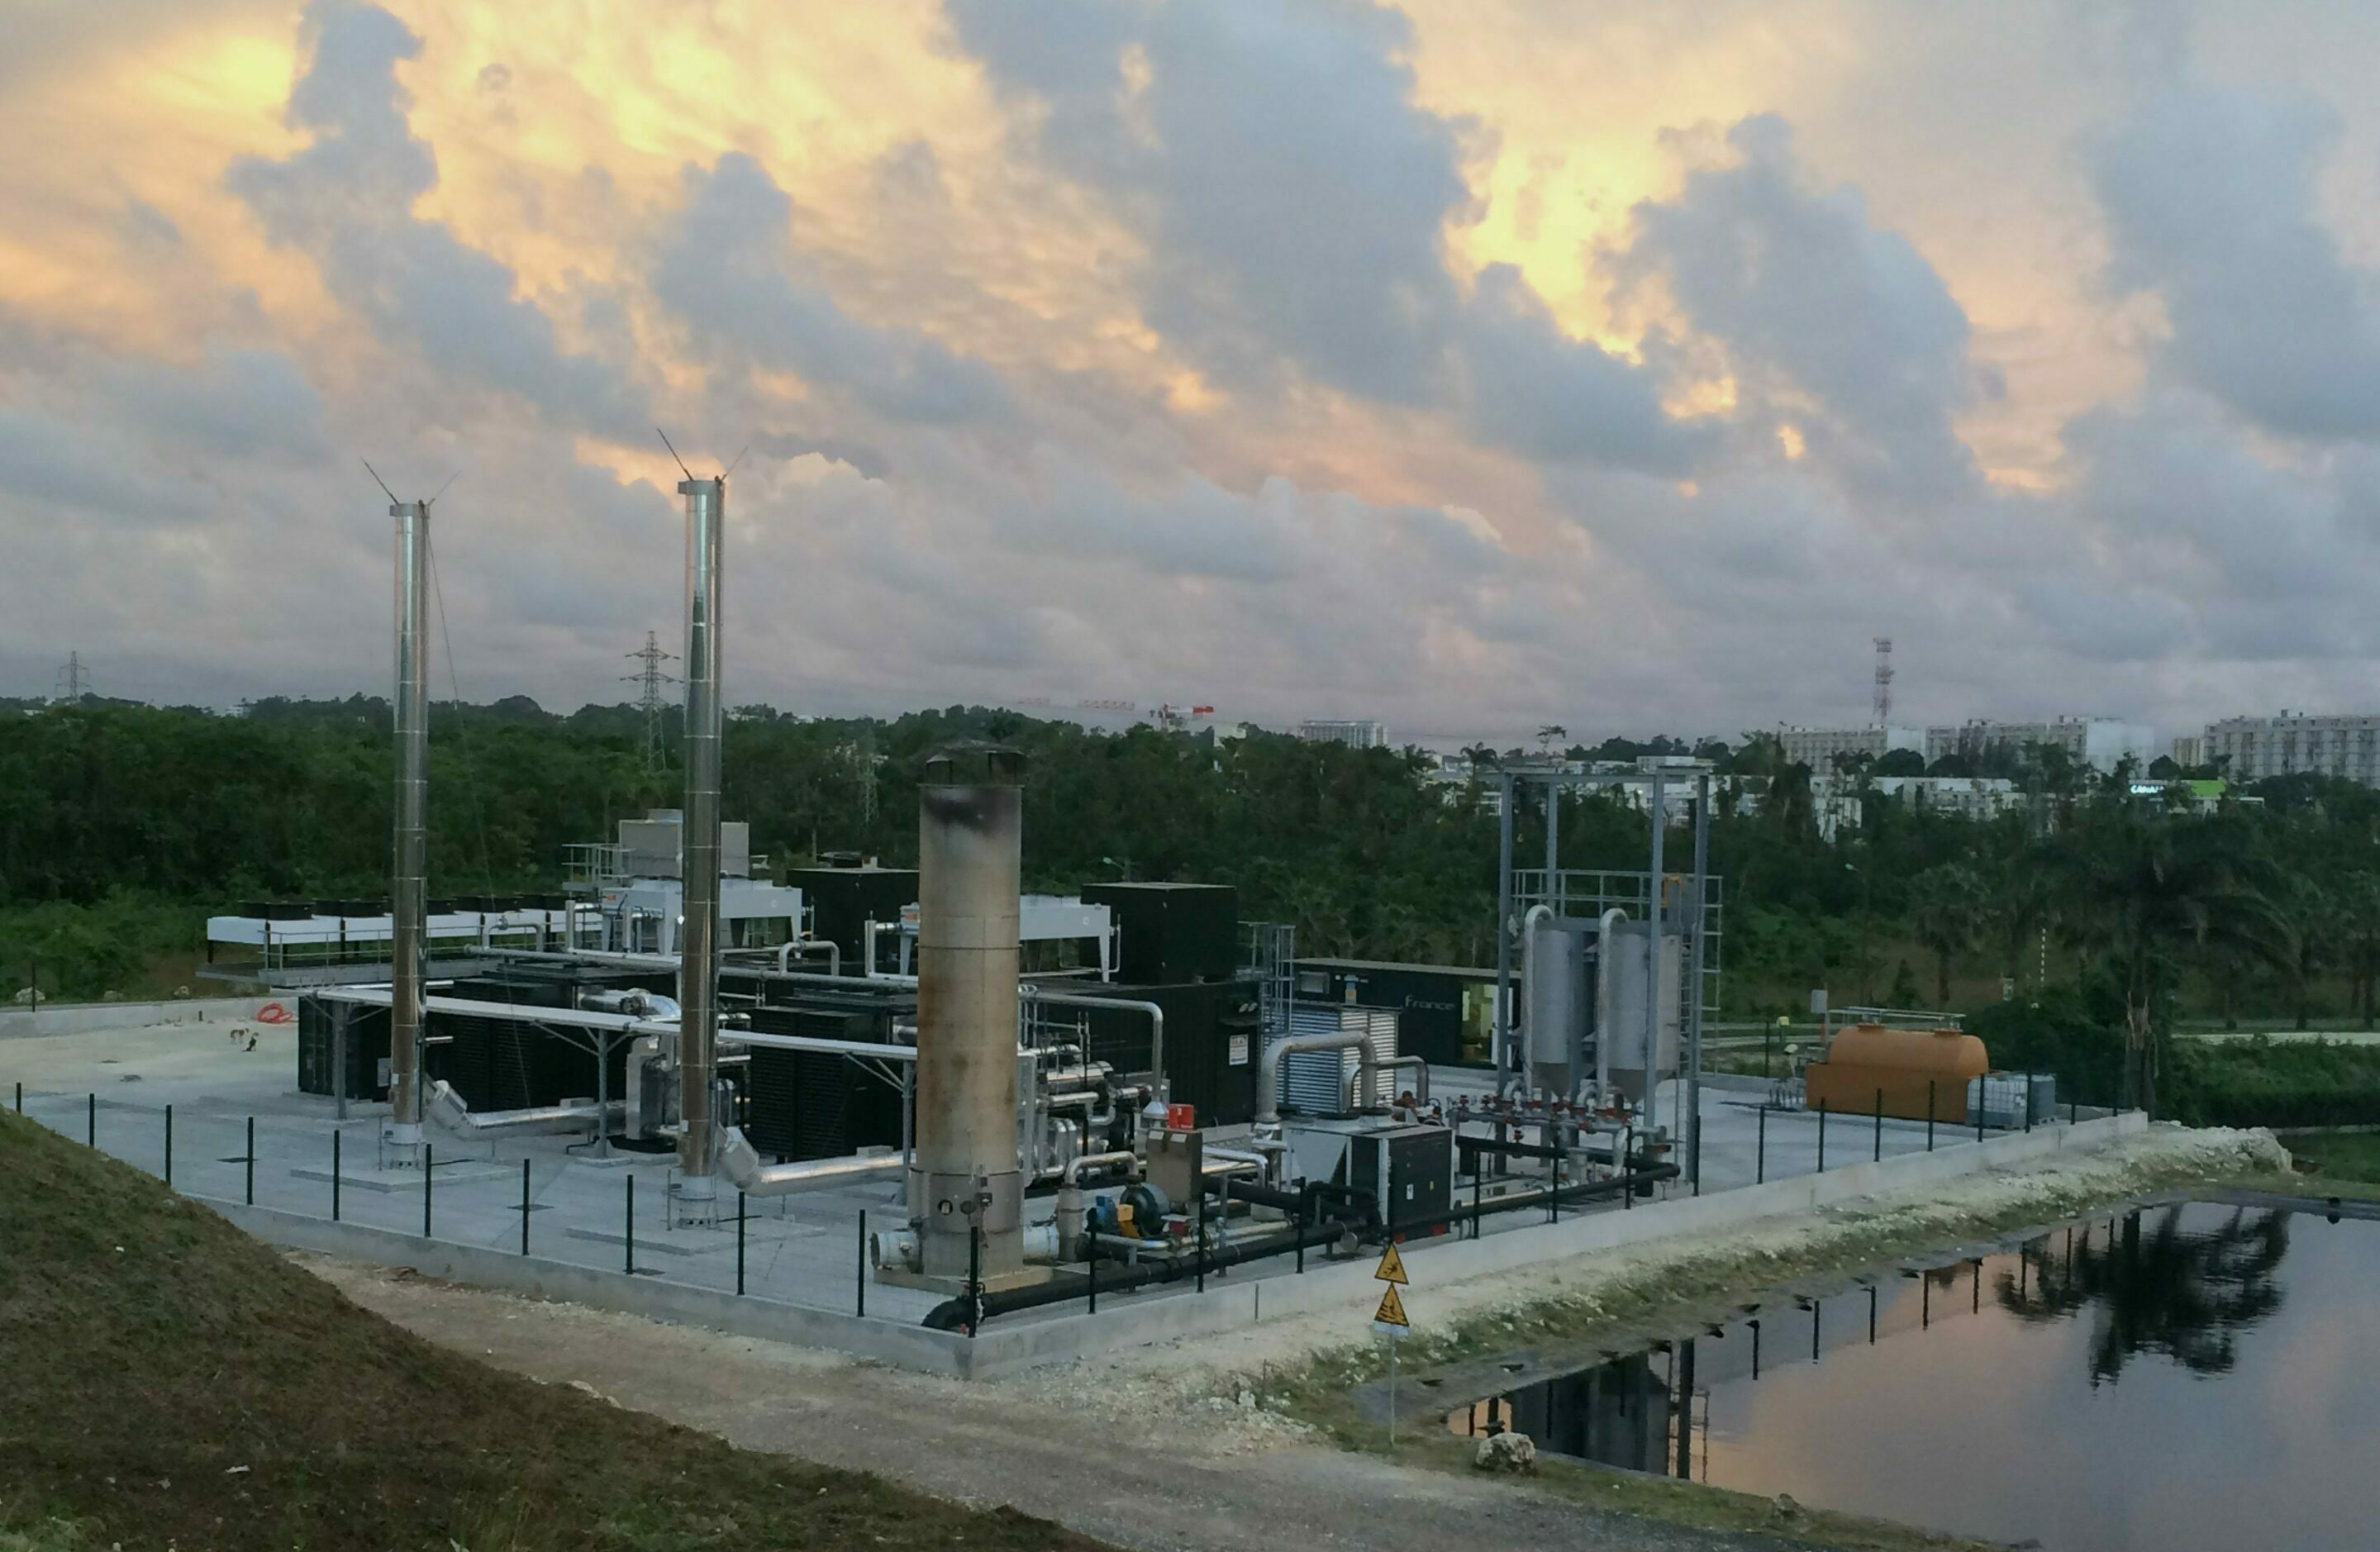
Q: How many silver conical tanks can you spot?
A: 2